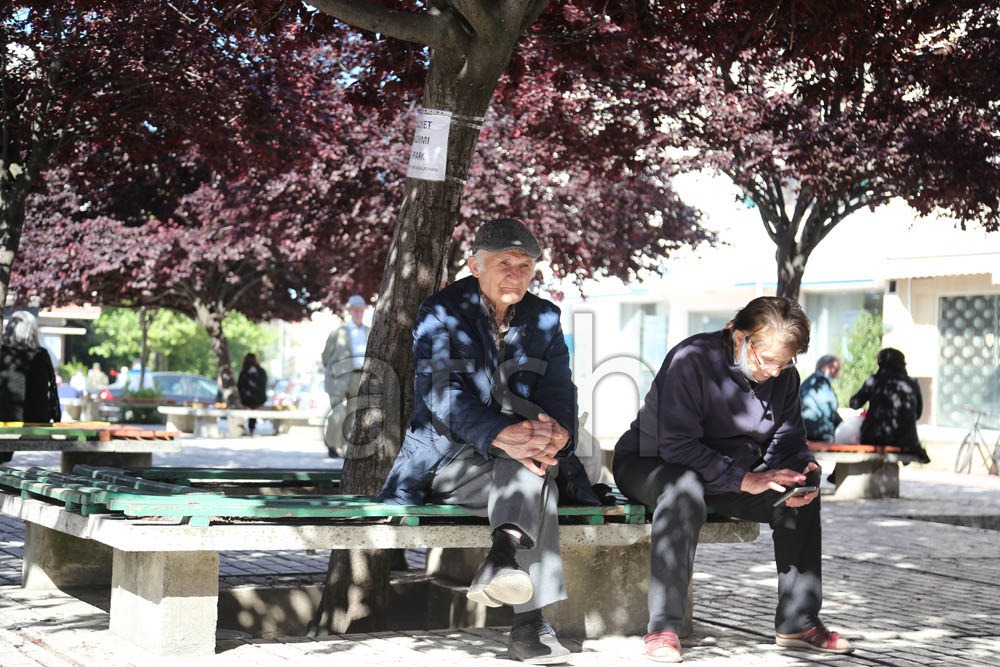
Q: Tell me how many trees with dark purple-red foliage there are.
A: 4